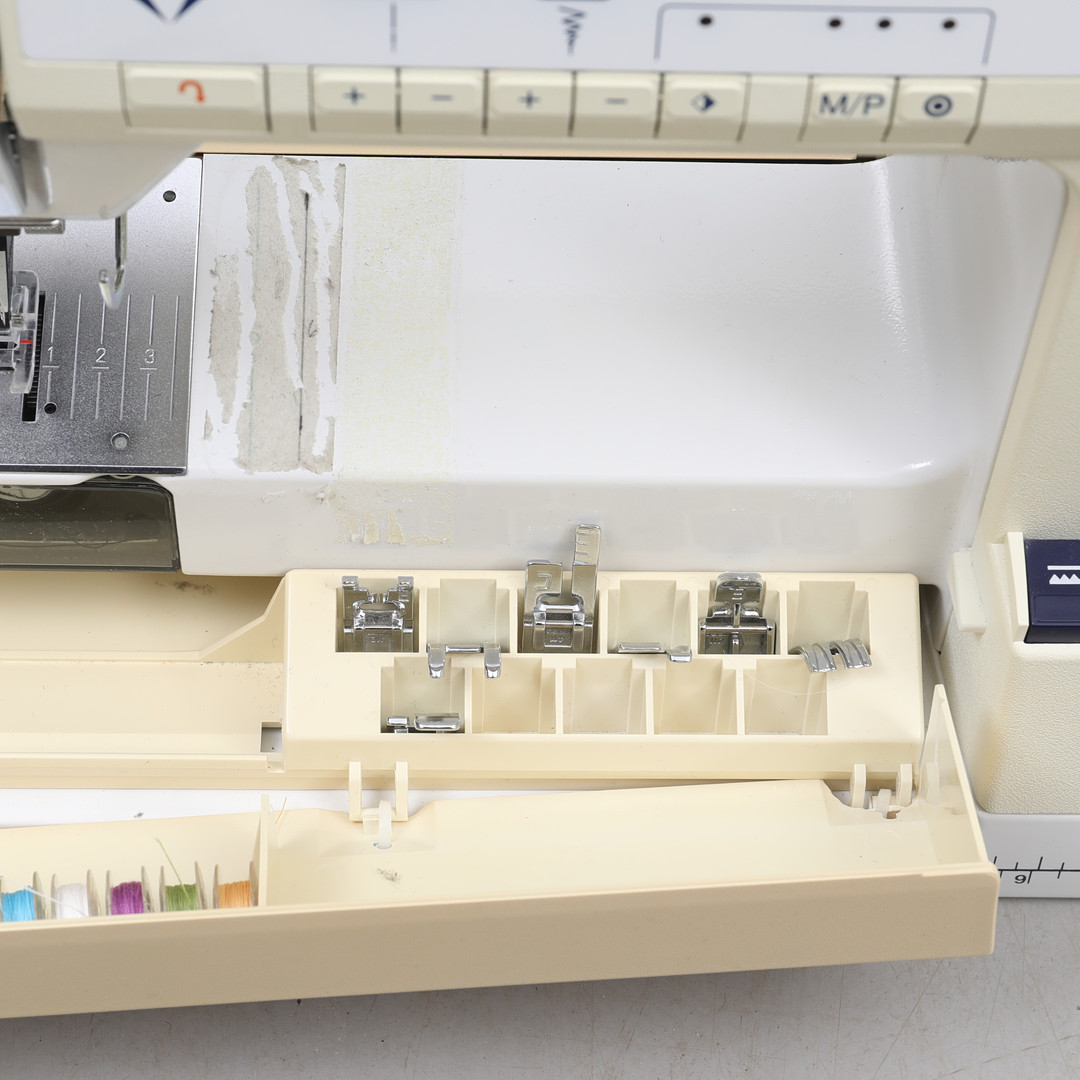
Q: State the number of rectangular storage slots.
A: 11